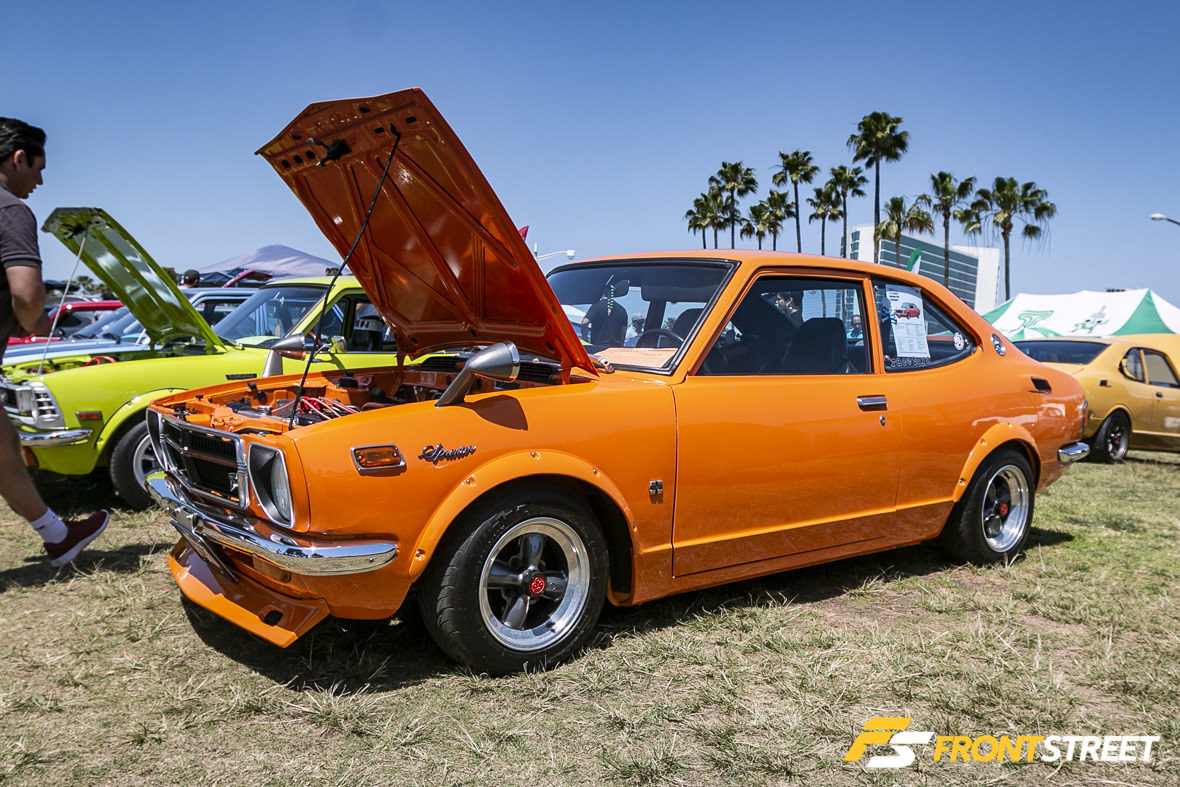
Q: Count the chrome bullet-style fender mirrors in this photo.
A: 2